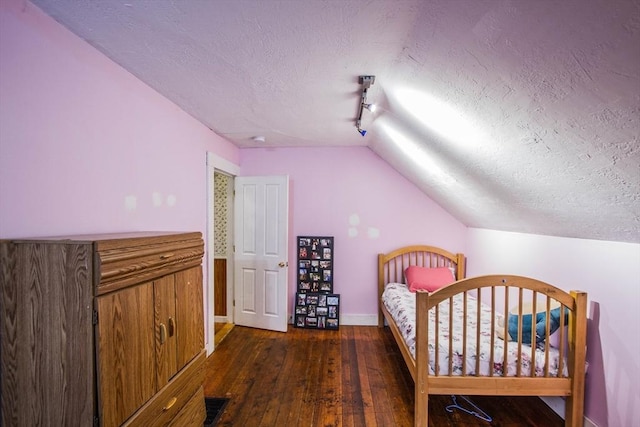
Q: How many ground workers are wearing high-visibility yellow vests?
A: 0